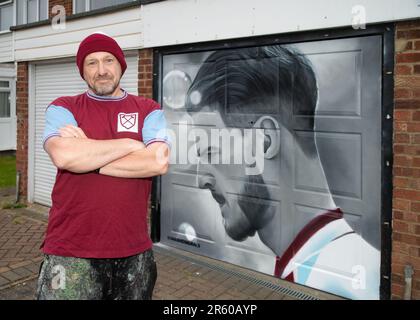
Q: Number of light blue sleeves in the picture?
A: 2